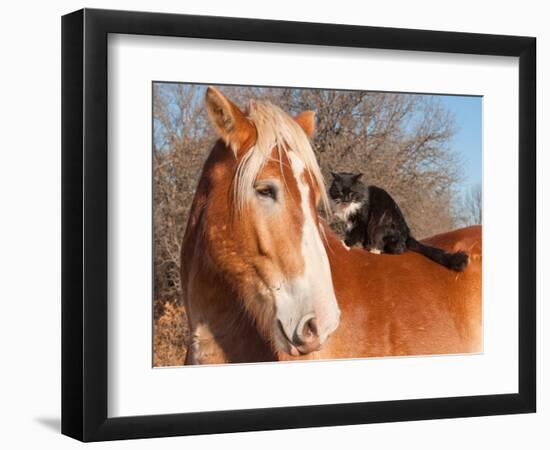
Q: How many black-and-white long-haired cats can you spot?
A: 1